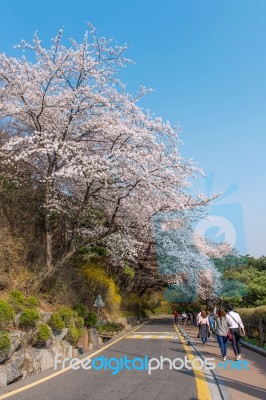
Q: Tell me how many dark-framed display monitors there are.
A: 0